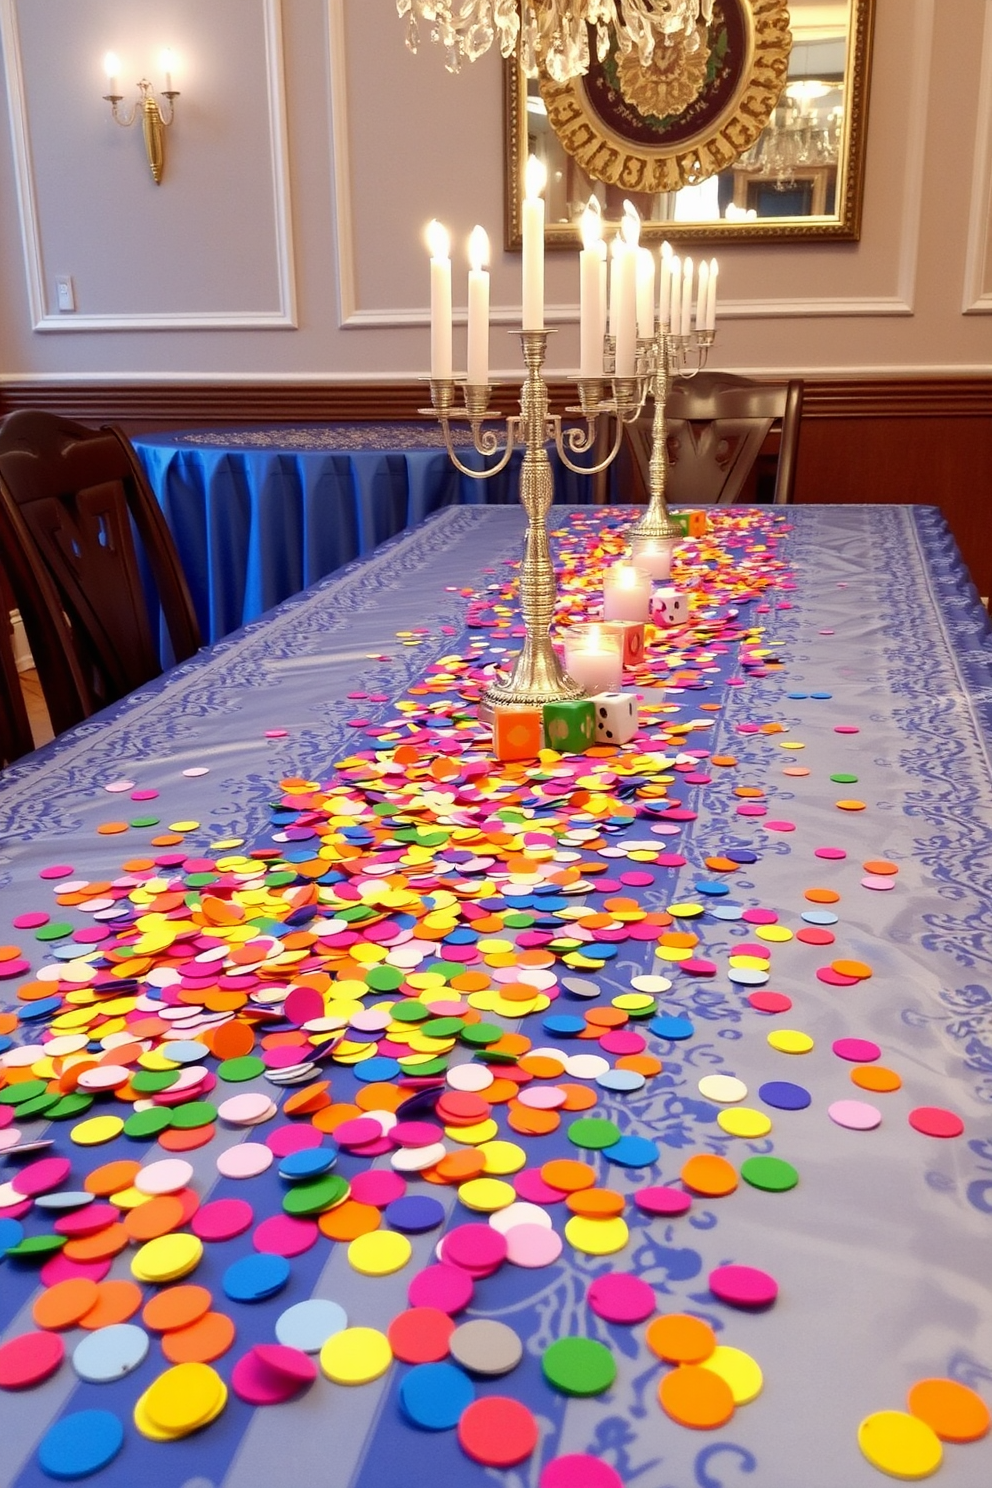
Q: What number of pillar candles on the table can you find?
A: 3